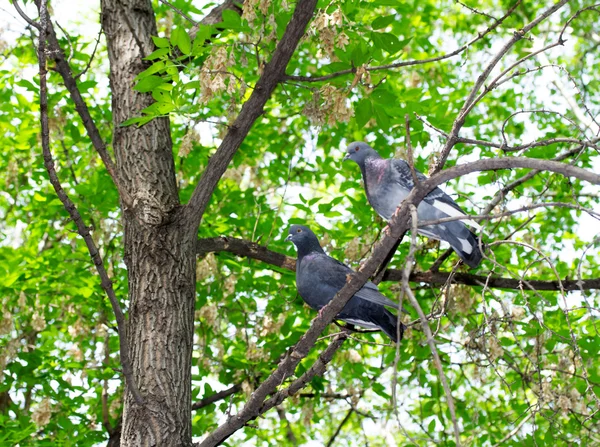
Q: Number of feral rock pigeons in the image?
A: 2